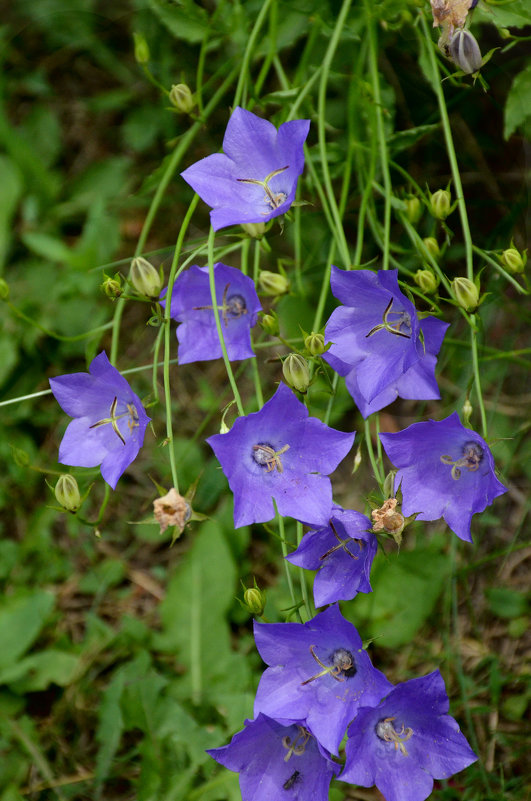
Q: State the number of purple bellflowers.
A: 11